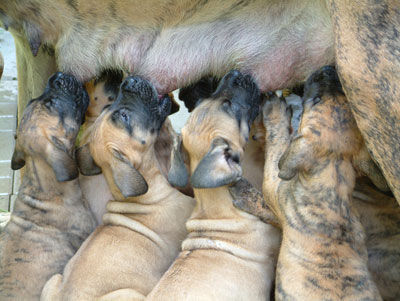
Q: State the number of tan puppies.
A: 2